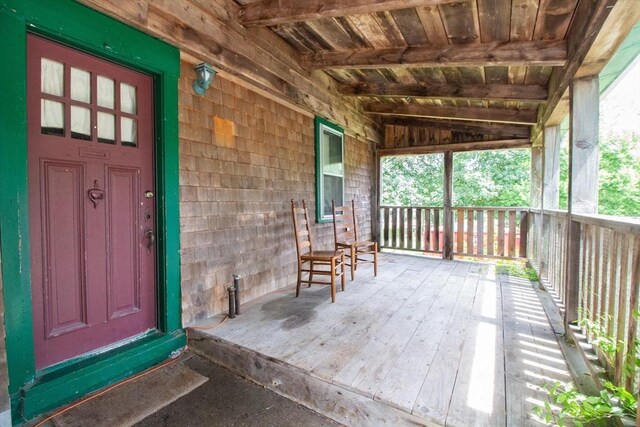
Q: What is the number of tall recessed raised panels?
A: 2